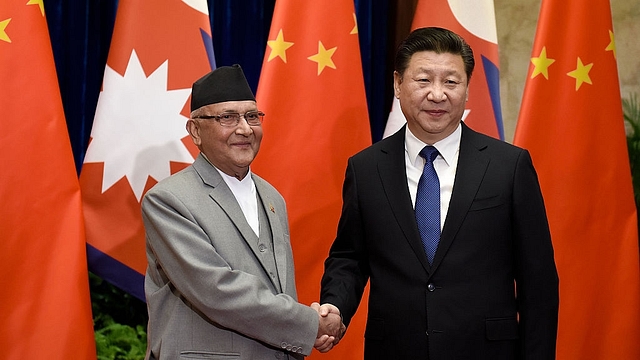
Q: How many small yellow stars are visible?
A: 8